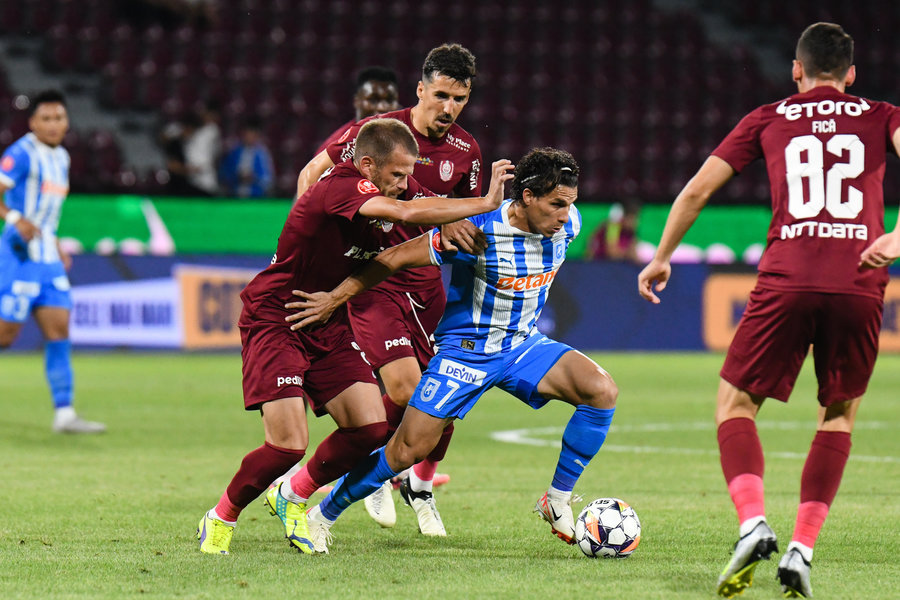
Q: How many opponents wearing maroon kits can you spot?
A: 4